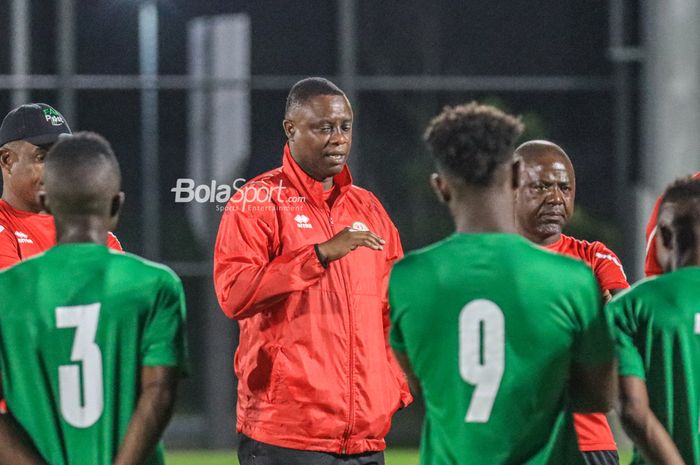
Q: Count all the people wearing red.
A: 4